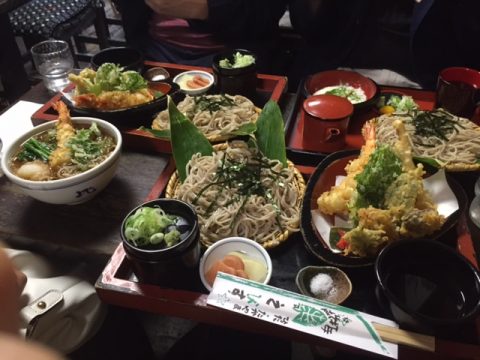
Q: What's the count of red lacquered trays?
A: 3